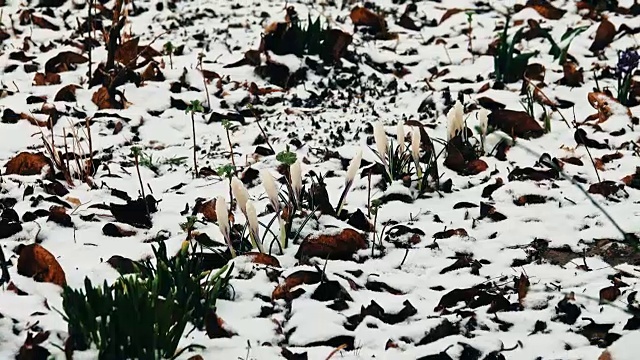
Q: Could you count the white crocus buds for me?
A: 12